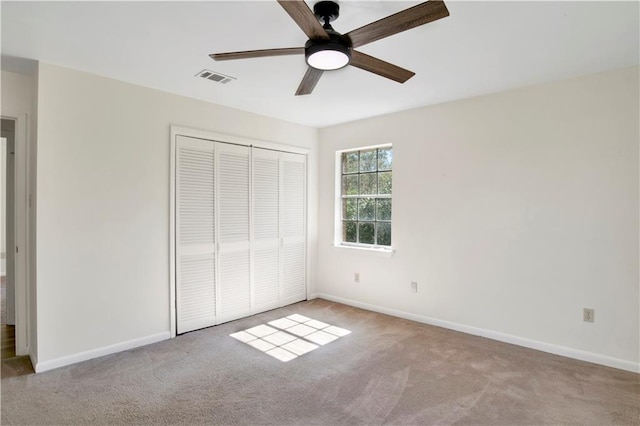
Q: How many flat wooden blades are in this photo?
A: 5